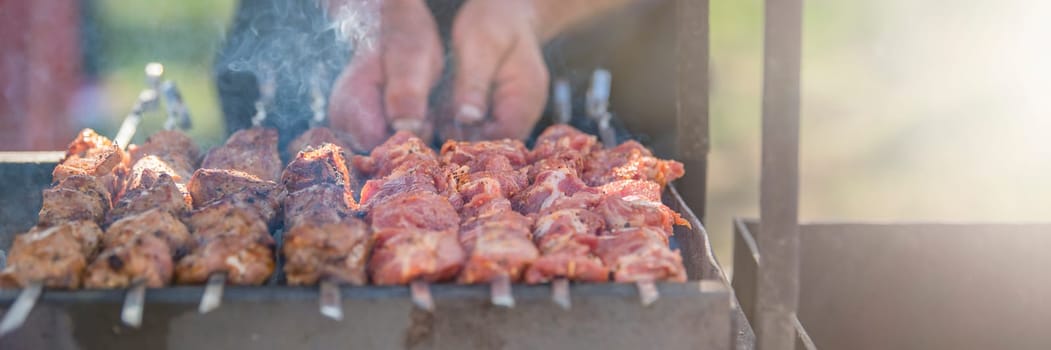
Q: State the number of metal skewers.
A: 8